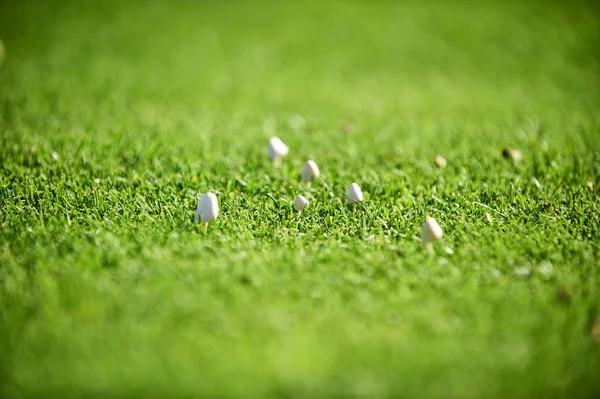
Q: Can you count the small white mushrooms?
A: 6